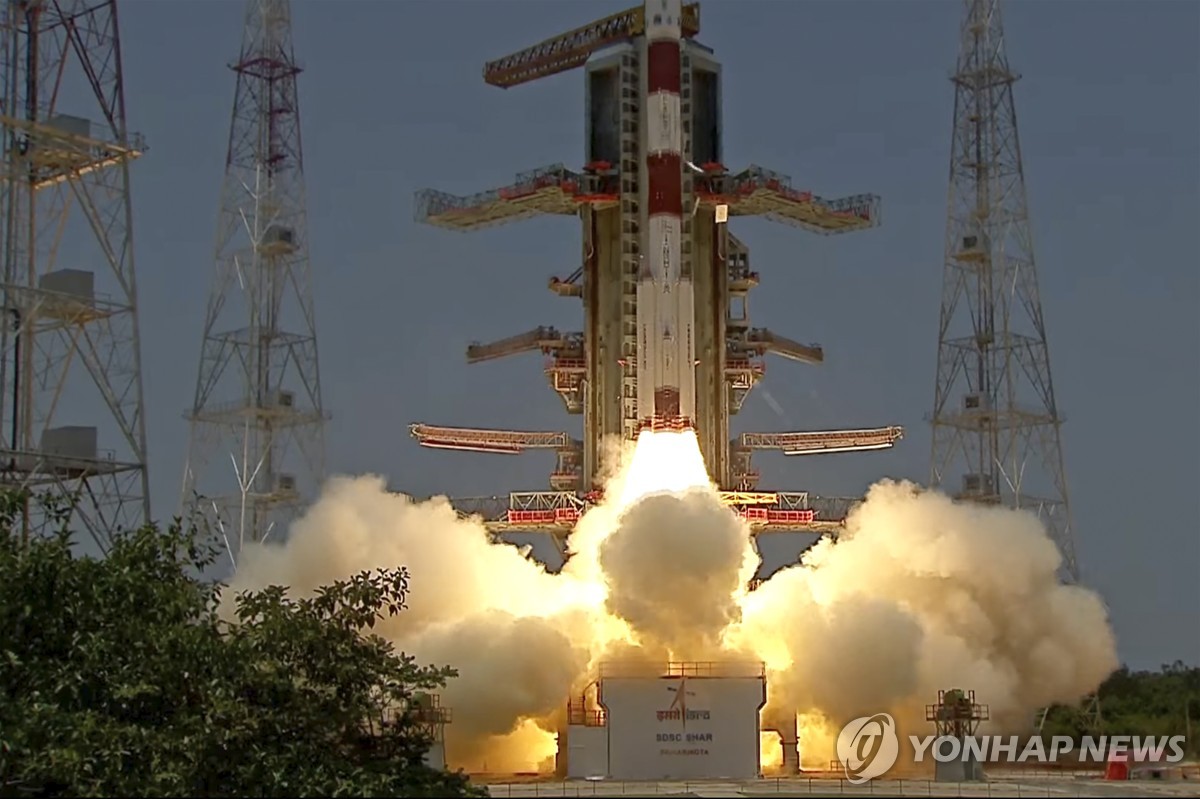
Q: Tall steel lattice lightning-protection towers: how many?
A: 3